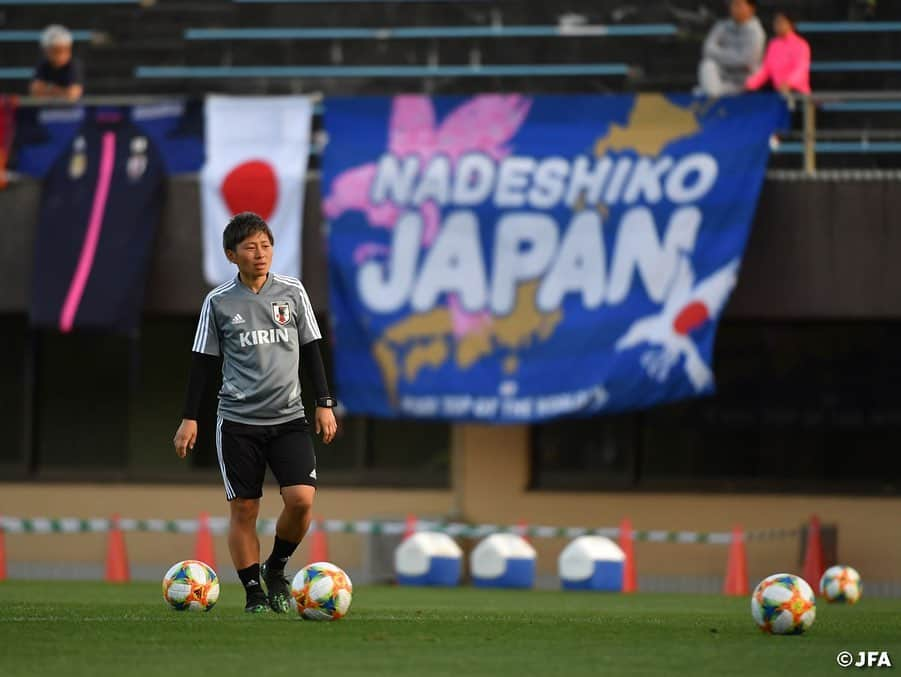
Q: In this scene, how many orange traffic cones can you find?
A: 9